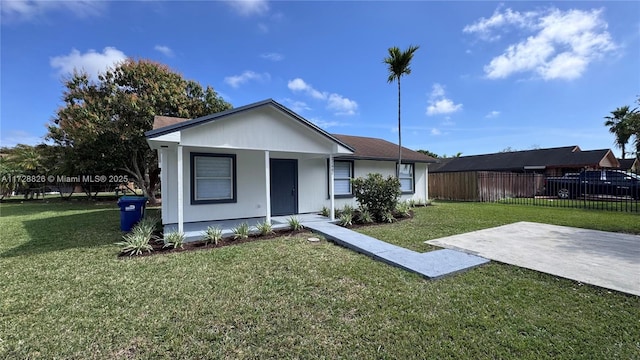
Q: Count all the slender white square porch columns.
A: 3